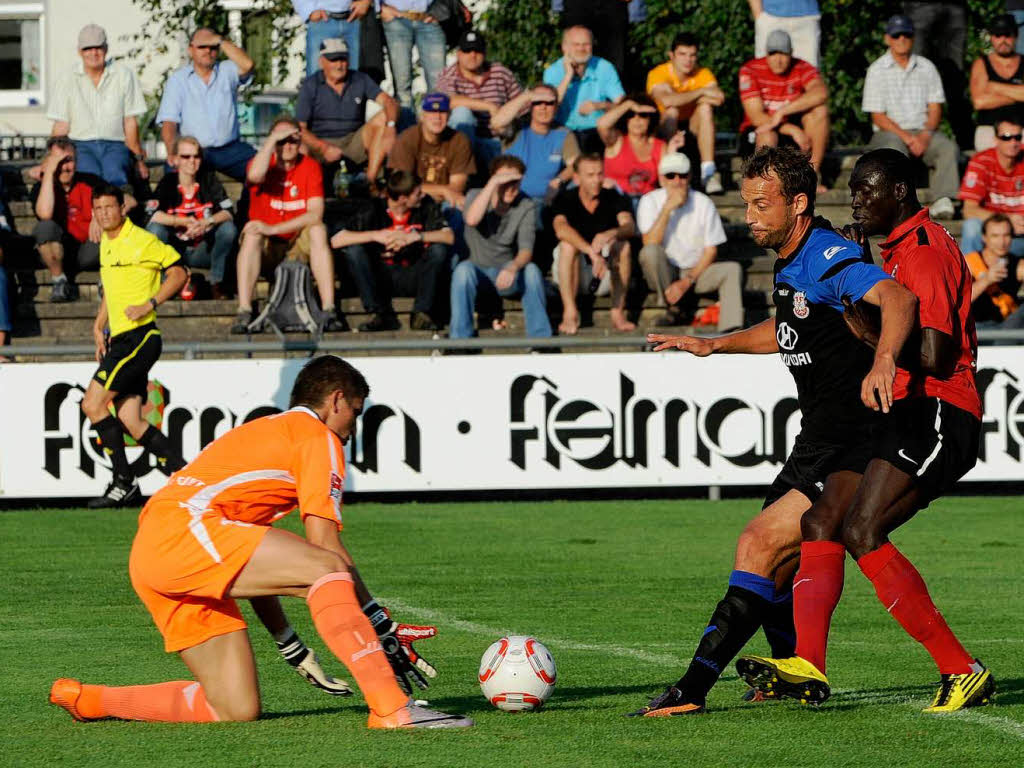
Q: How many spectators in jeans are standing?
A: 2